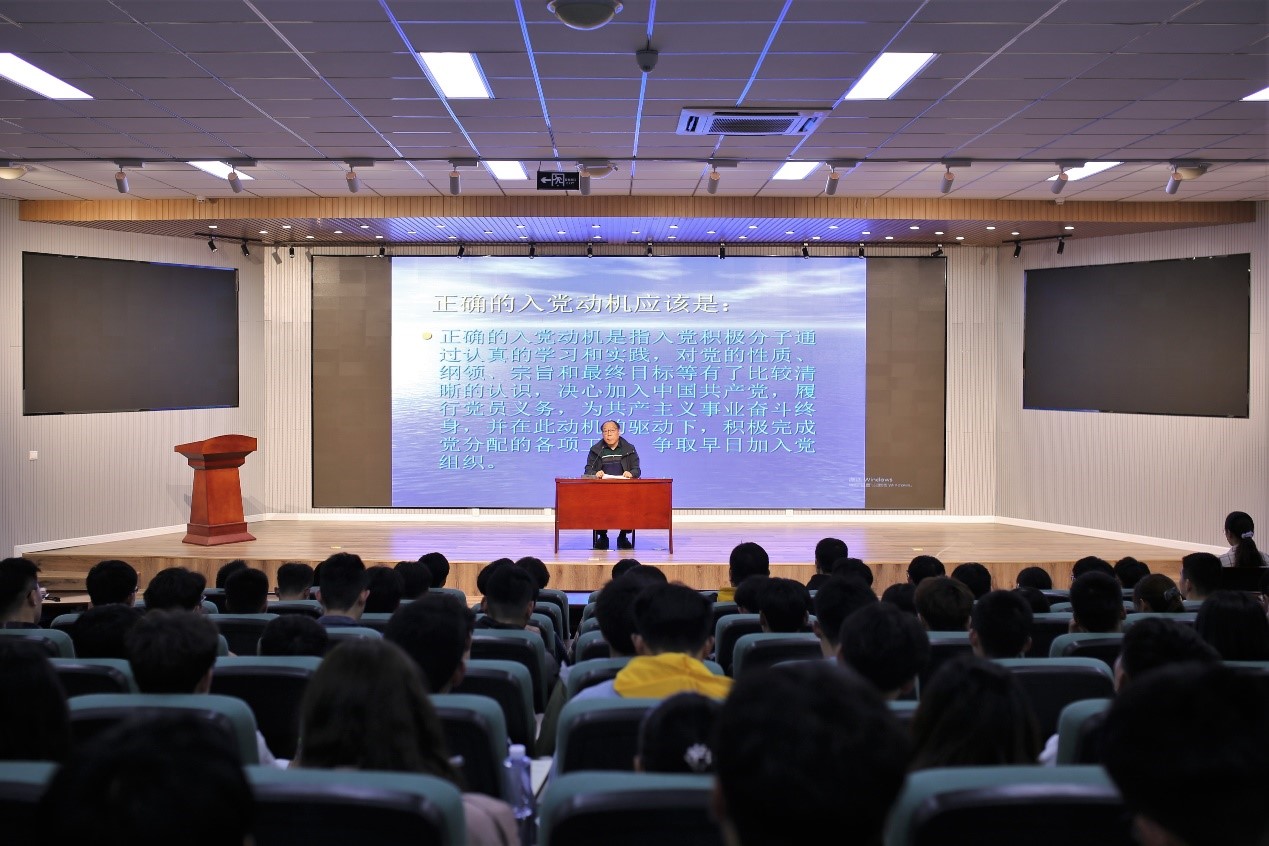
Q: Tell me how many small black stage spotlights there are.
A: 14